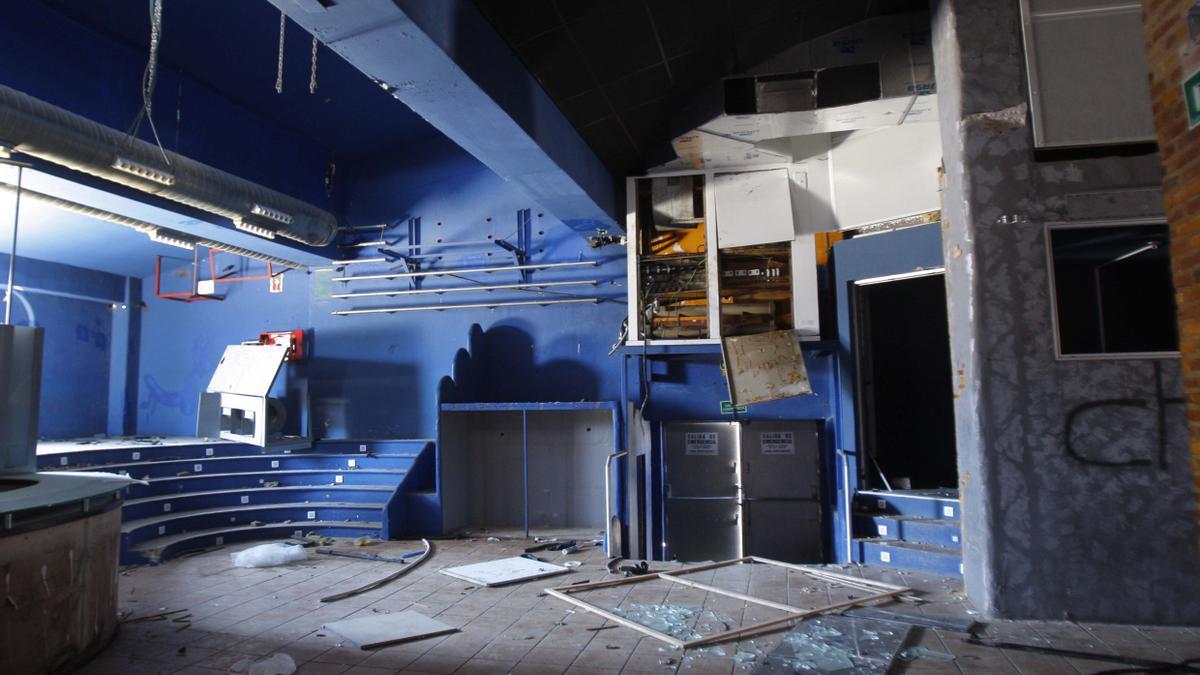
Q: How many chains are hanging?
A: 3